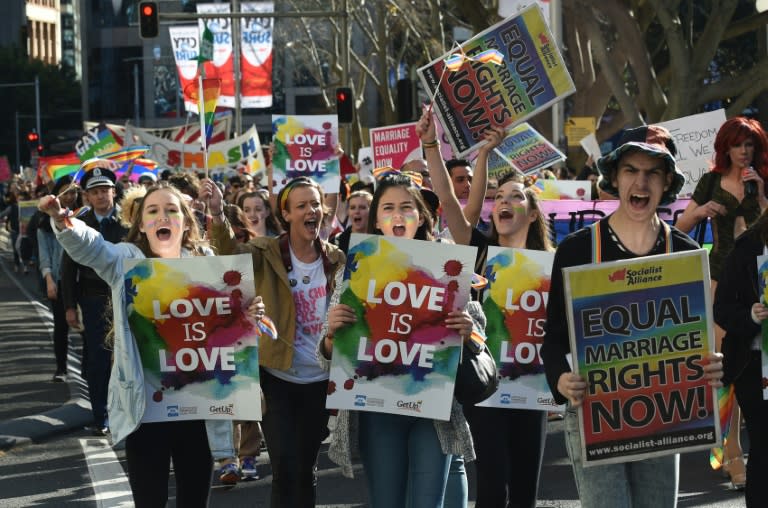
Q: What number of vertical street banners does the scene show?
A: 3